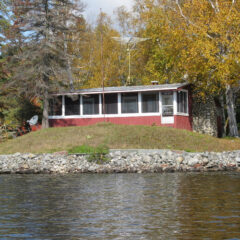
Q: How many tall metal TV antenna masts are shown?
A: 1